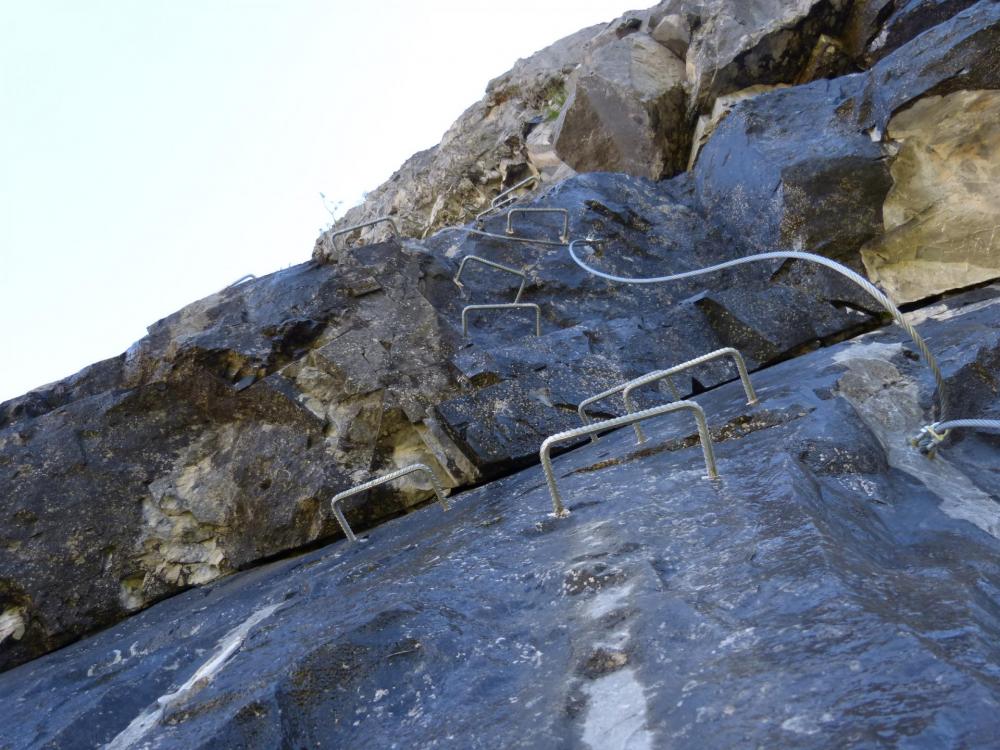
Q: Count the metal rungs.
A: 11